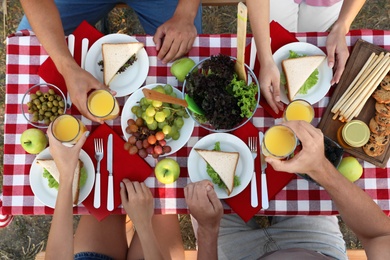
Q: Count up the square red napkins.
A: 4